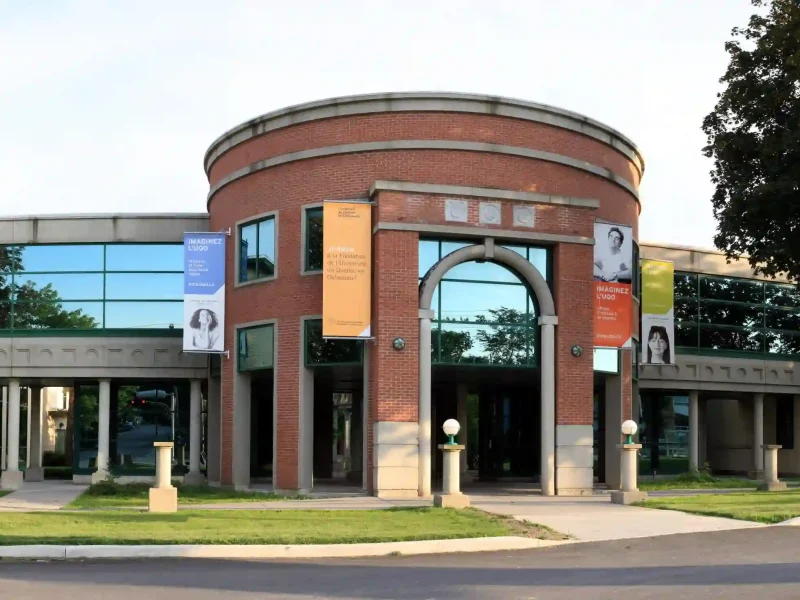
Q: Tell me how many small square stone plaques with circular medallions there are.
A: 3